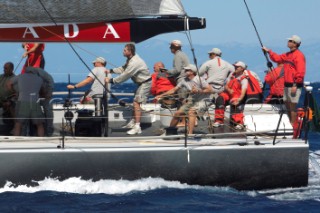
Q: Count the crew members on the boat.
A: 14